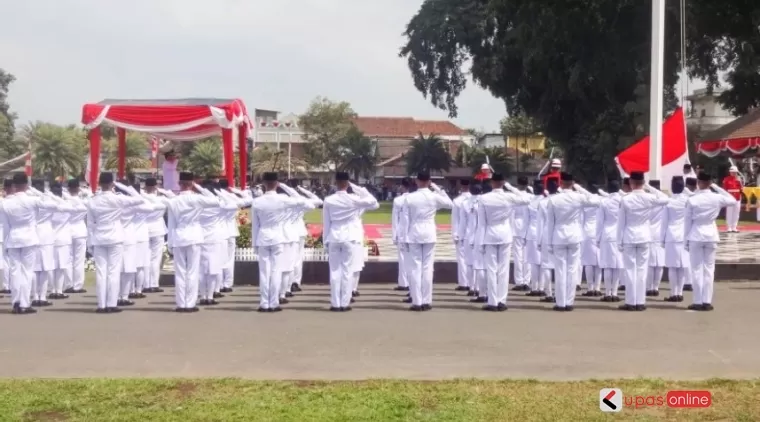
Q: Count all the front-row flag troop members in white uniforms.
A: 10